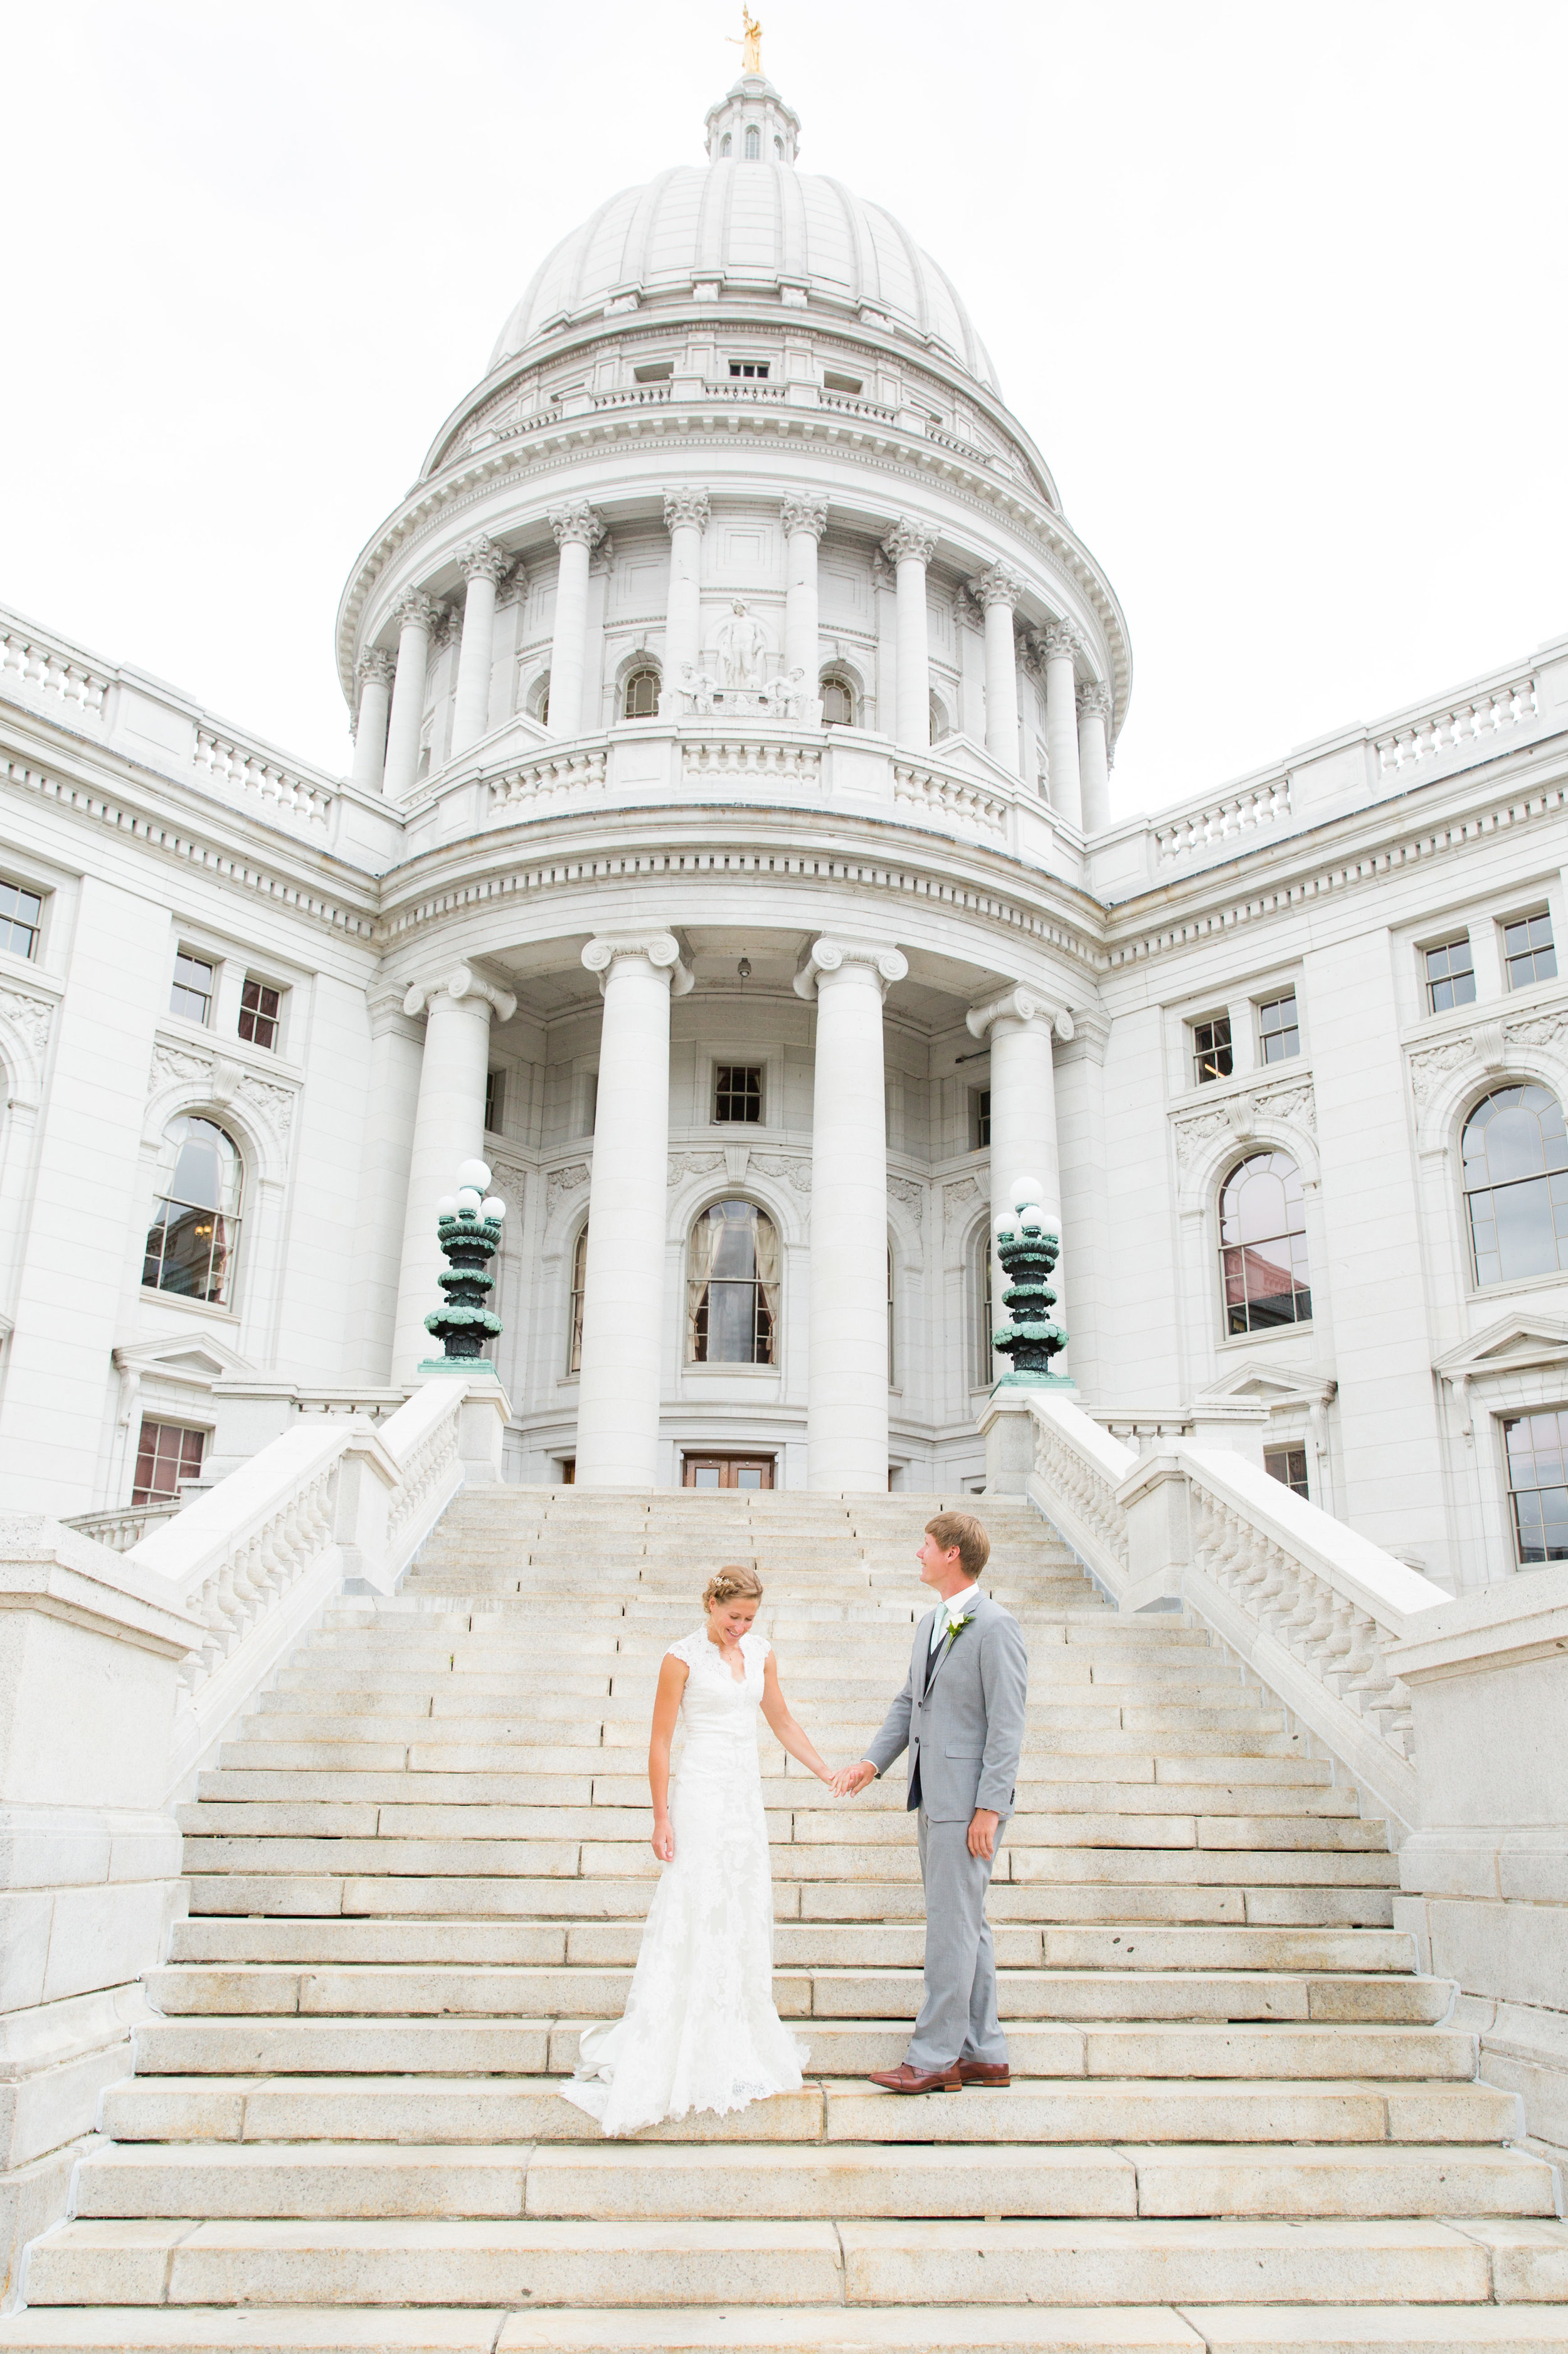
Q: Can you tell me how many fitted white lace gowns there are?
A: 1